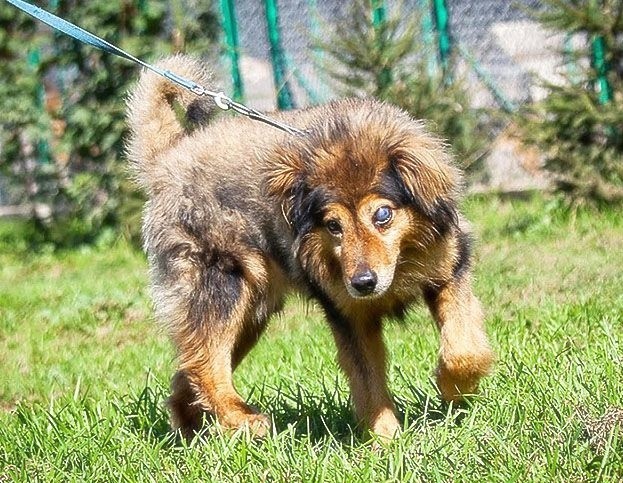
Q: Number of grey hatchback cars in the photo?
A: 0